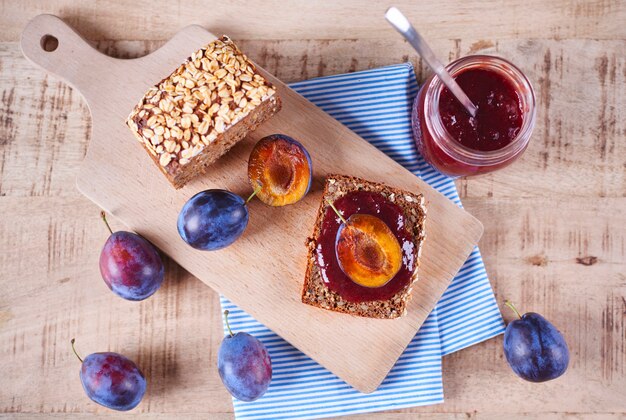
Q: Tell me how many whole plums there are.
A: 5